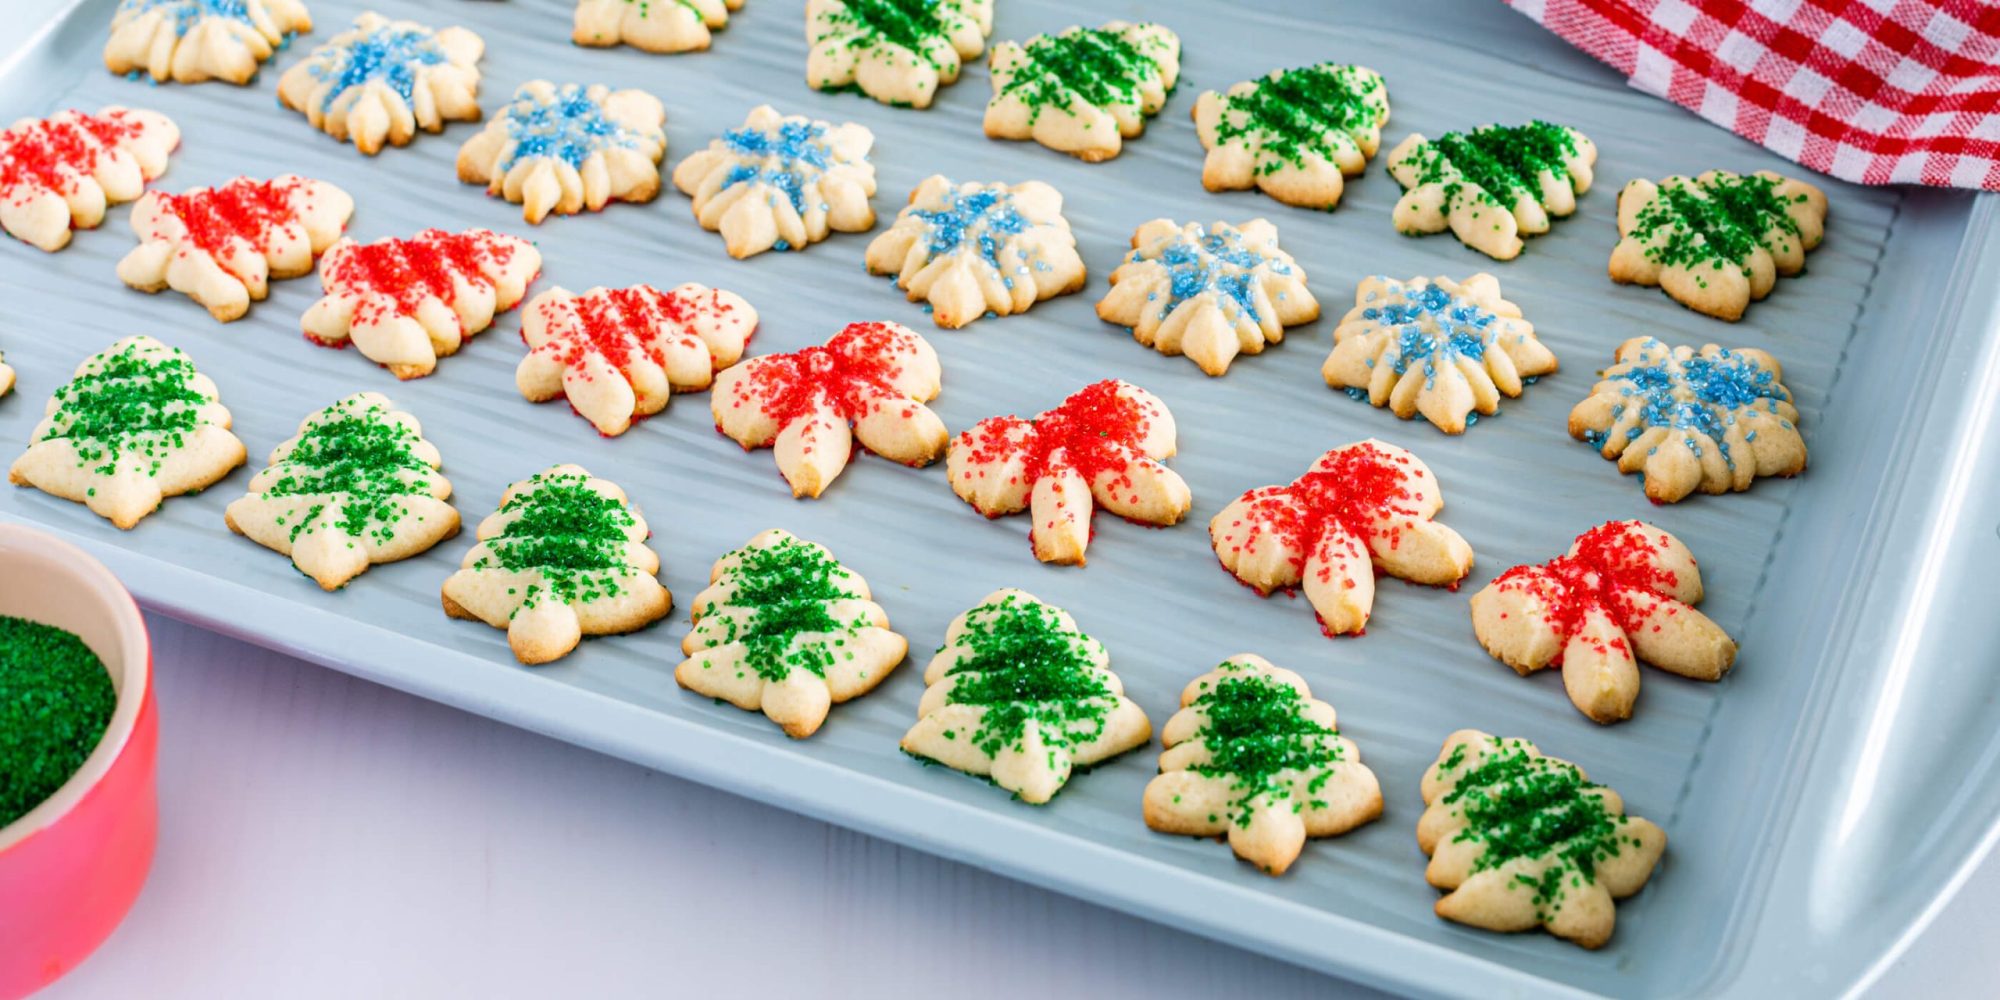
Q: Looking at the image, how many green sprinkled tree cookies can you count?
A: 13